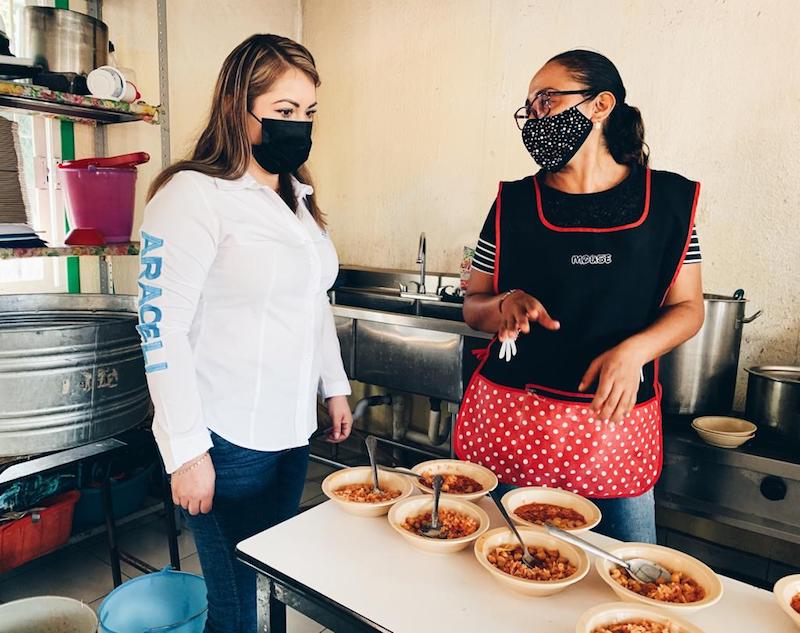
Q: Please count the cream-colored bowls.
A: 10